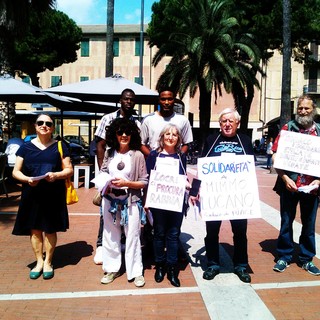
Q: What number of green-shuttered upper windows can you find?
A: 3